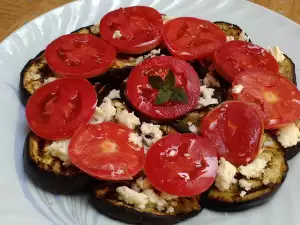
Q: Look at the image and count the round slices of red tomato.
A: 10